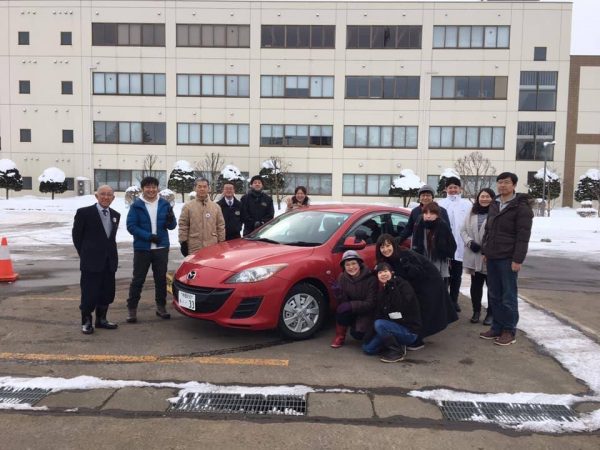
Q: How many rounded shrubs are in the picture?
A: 9